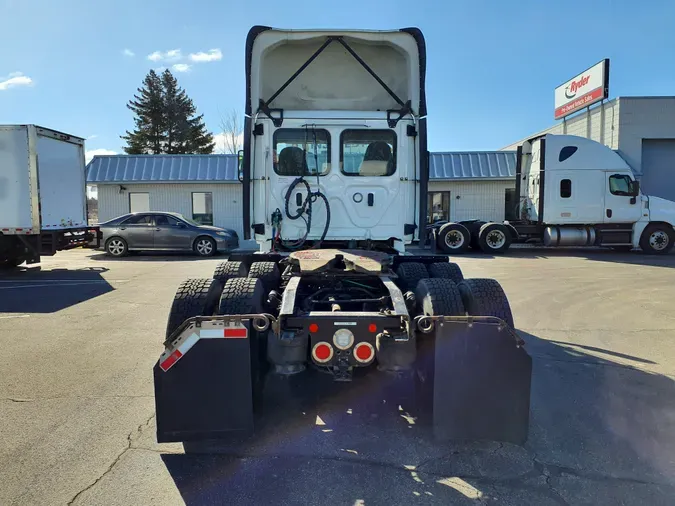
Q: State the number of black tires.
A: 13